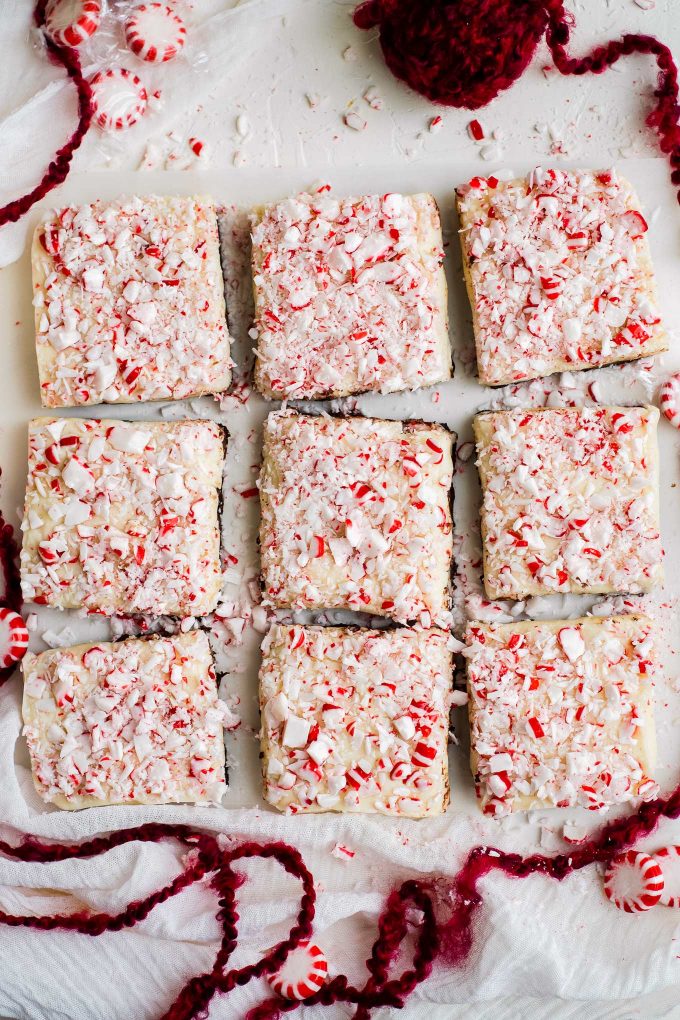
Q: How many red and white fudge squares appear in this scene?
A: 9